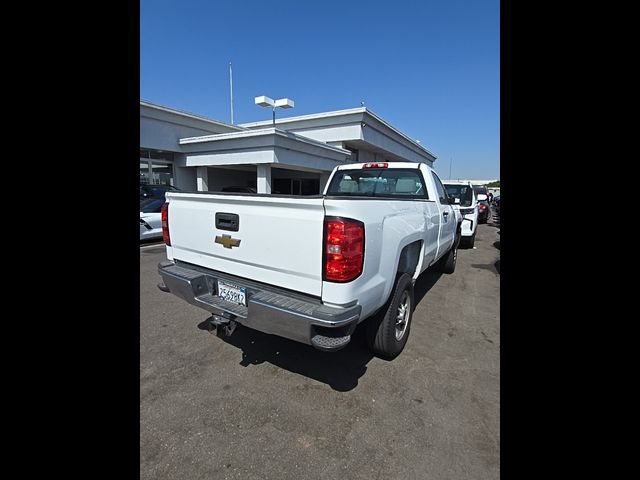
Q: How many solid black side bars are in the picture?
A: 2